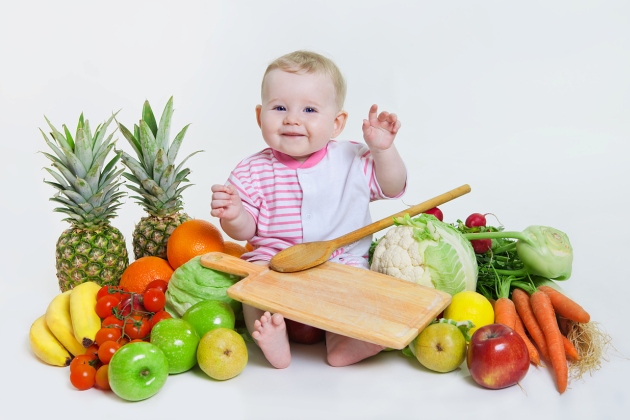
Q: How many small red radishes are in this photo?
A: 3